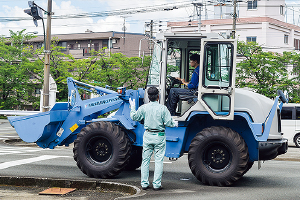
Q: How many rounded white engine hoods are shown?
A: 1